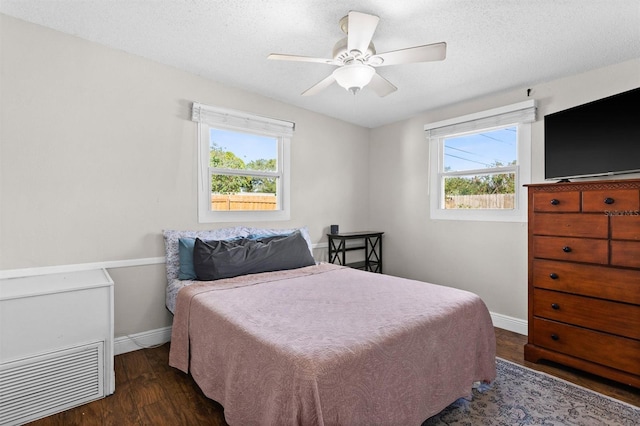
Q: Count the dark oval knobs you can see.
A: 6